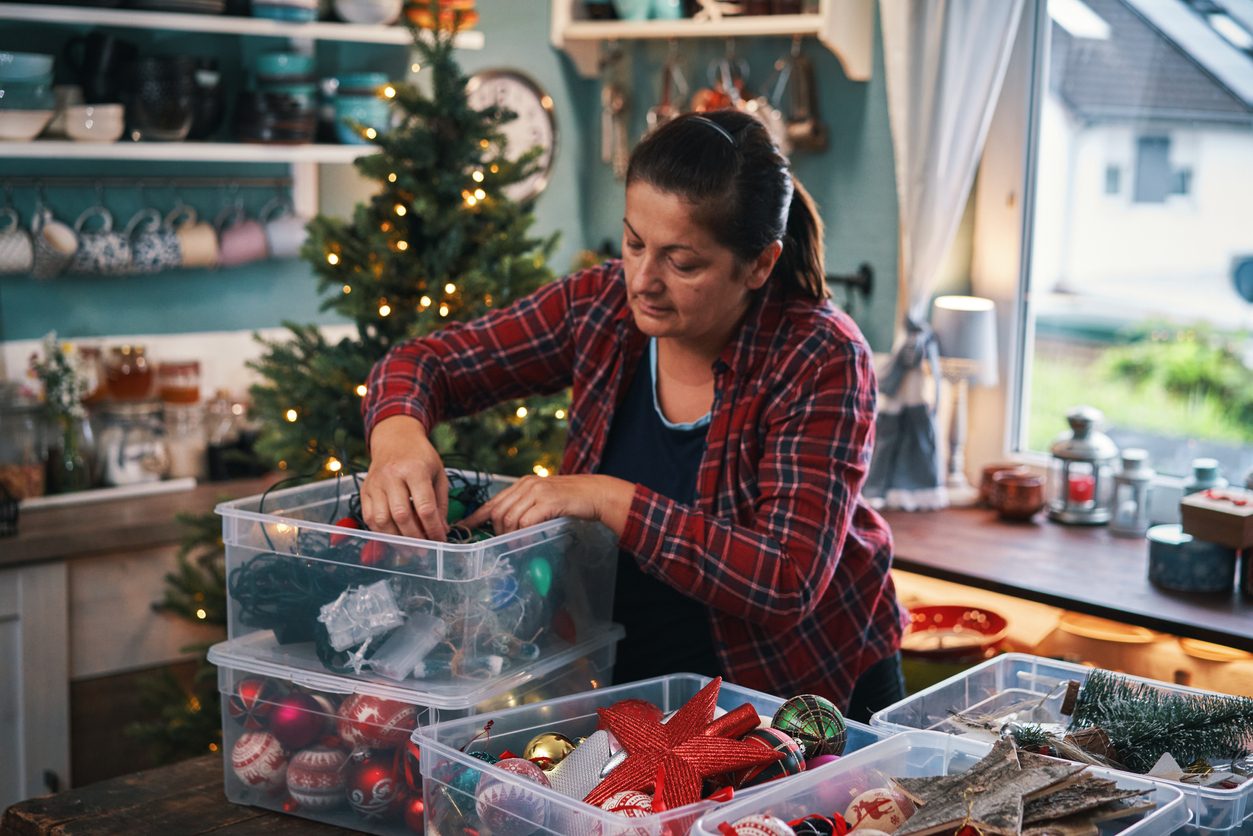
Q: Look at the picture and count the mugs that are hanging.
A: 7